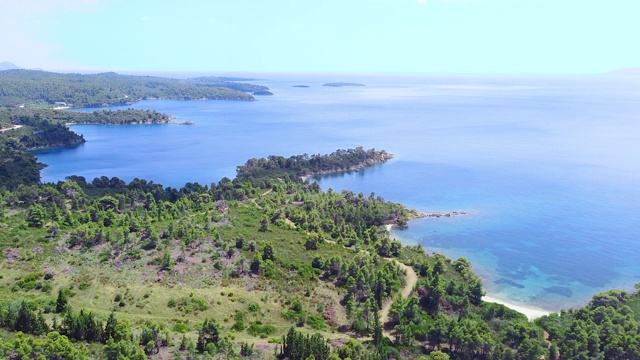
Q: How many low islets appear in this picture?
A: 2